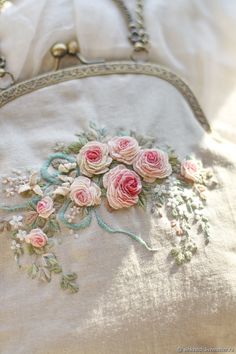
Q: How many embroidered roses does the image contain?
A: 8